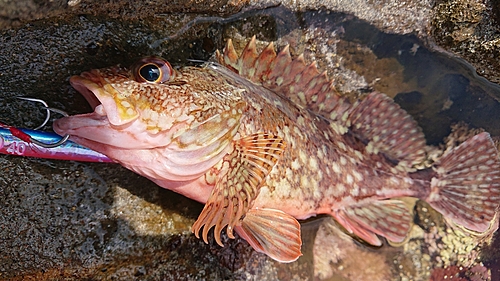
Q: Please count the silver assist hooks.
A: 2